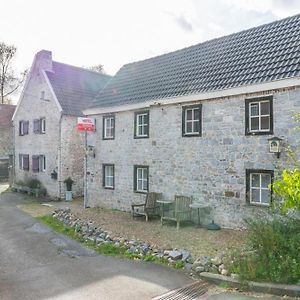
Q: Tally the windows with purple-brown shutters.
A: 4